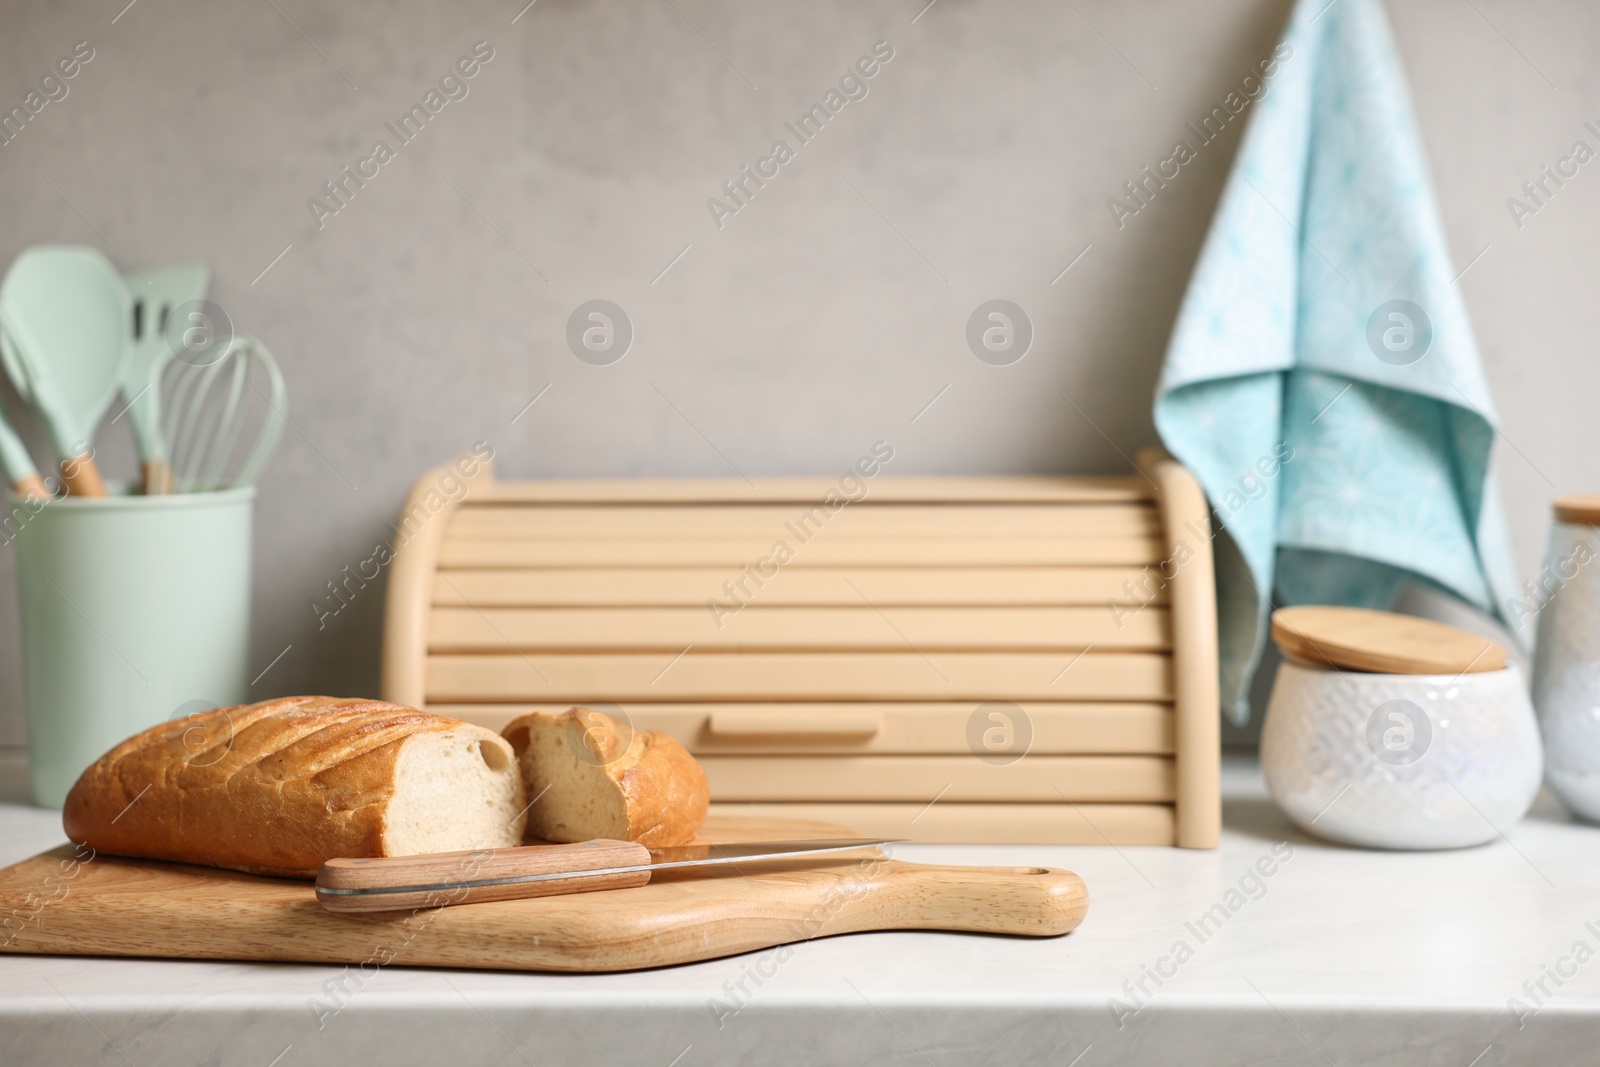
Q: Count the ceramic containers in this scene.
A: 2